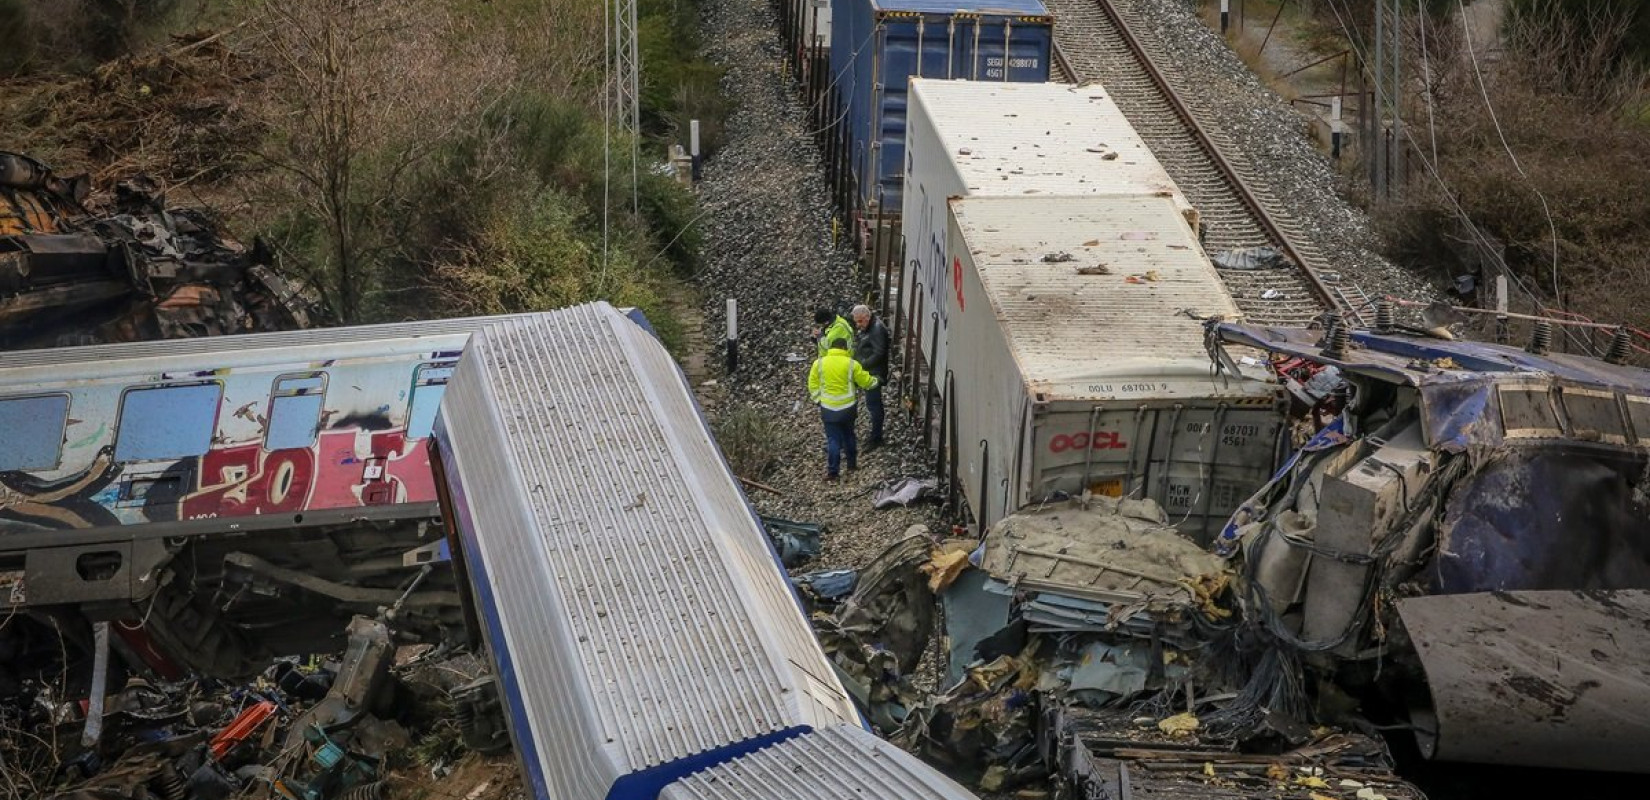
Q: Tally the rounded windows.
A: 4